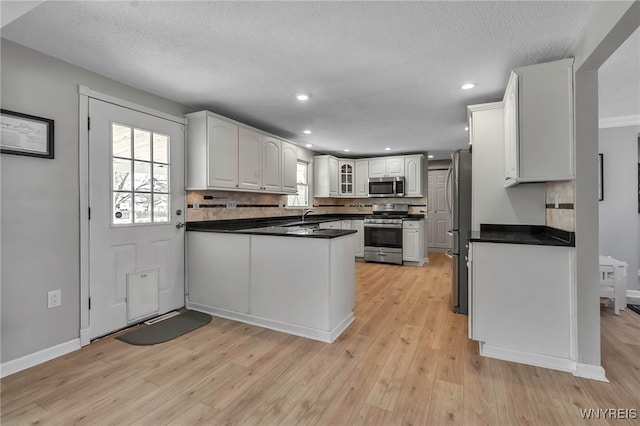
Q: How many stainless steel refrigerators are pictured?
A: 1